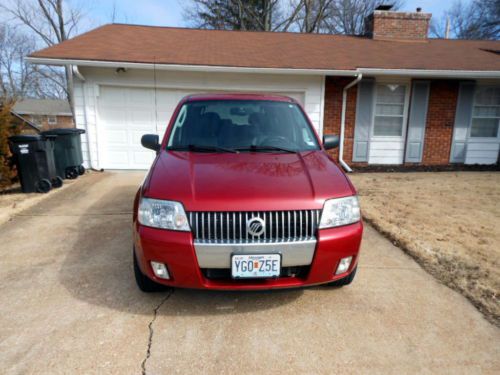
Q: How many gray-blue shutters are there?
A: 3